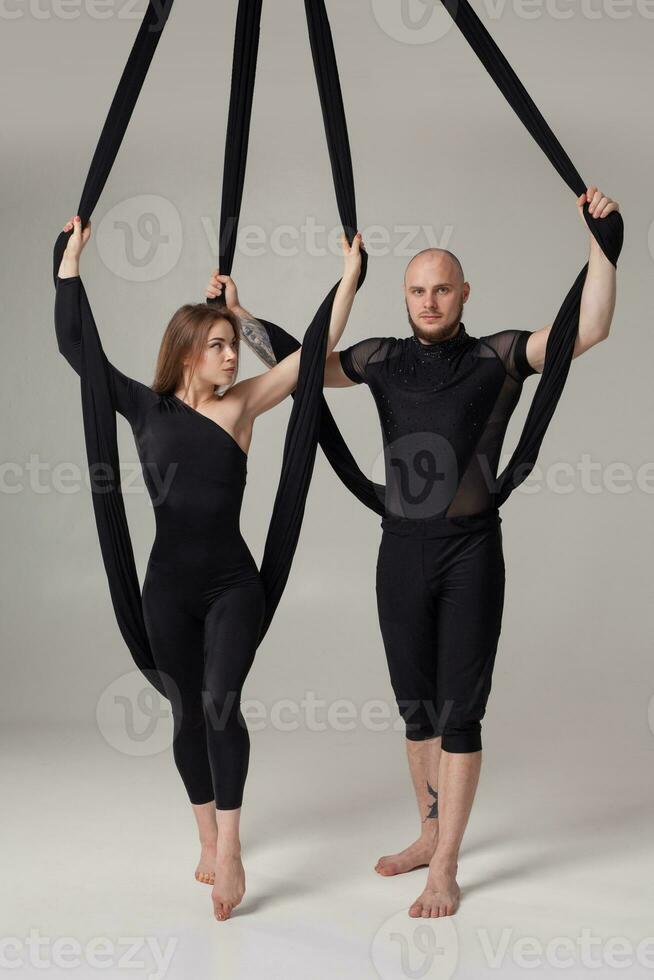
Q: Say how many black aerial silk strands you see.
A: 4